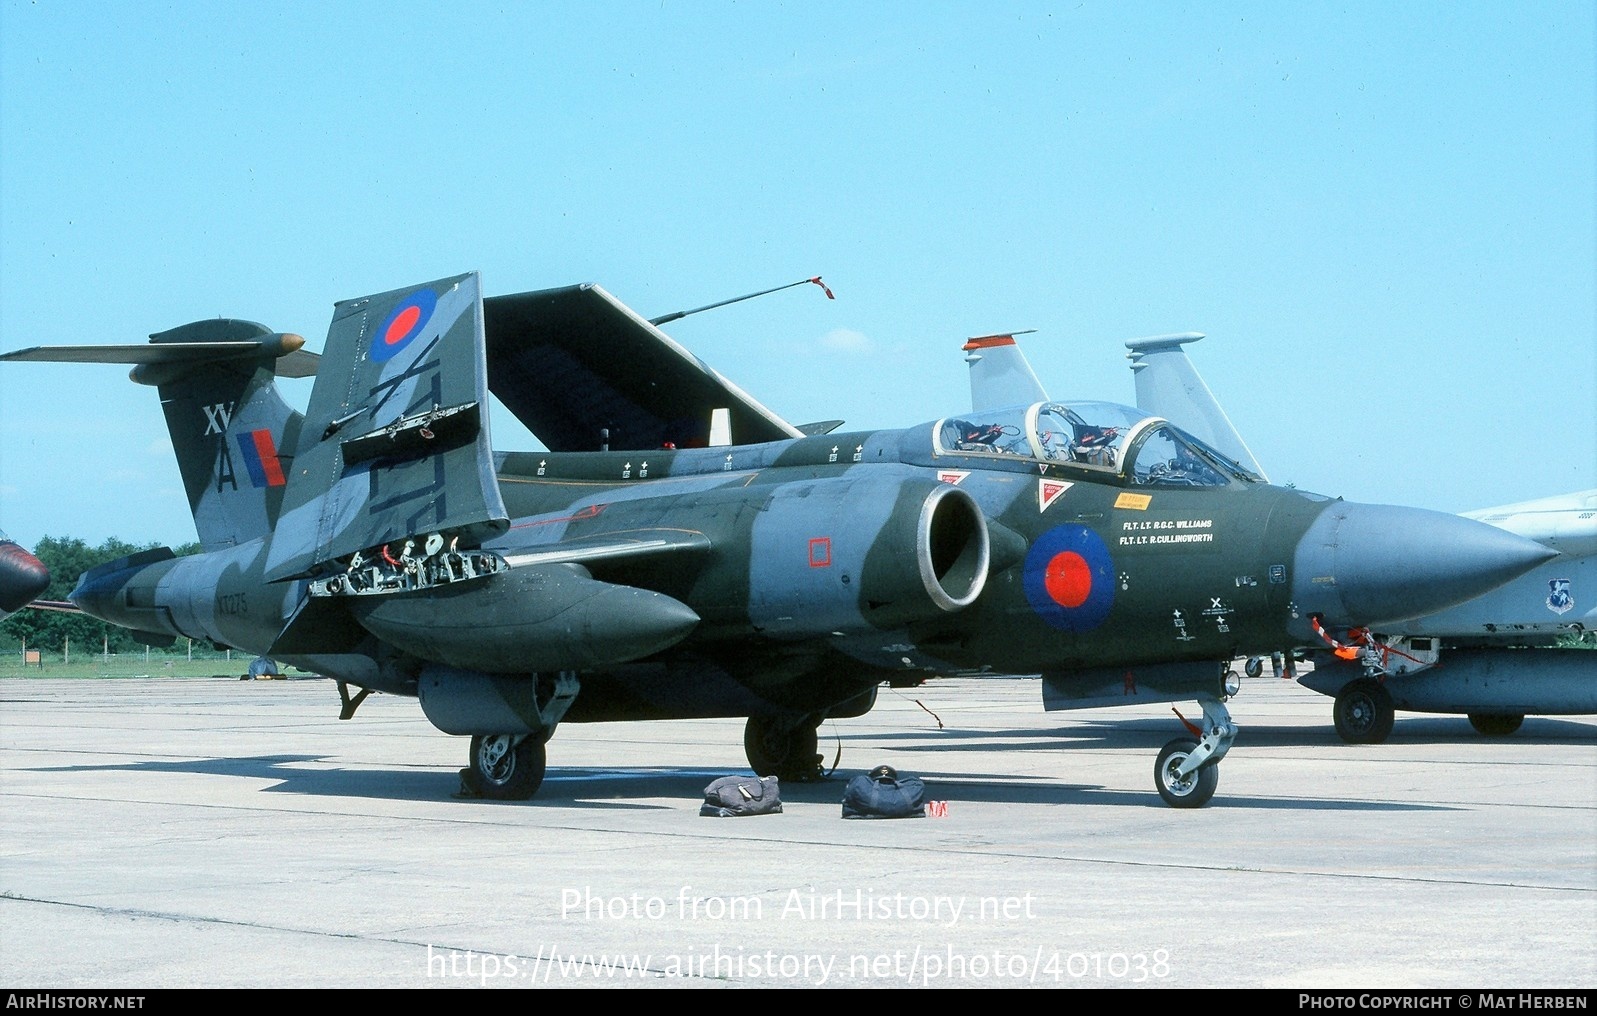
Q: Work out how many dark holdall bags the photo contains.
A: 2